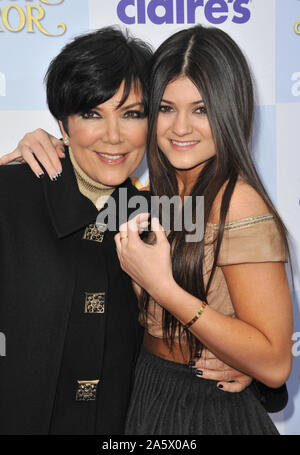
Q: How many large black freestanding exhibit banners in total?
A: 0